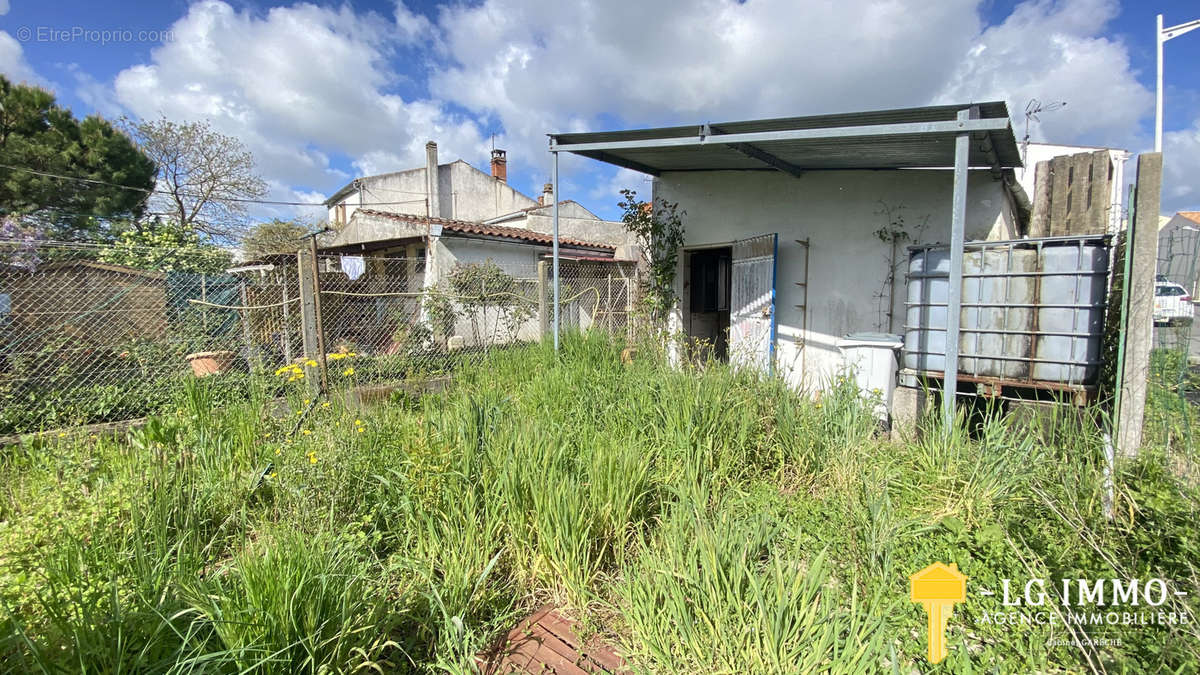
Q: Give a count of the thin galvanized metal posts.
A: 2